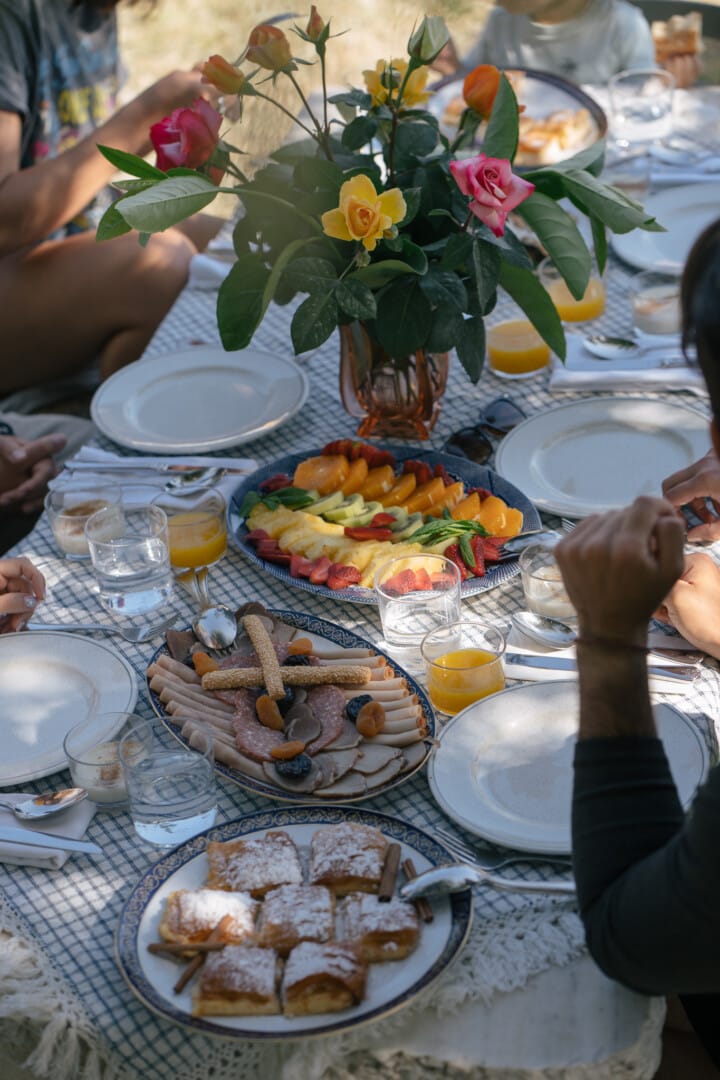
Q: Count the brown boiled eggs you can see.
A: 0